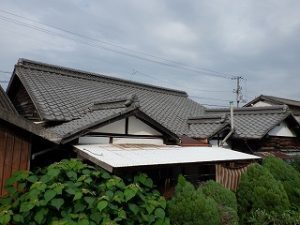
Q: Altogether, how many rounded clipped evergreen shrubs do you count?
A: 4